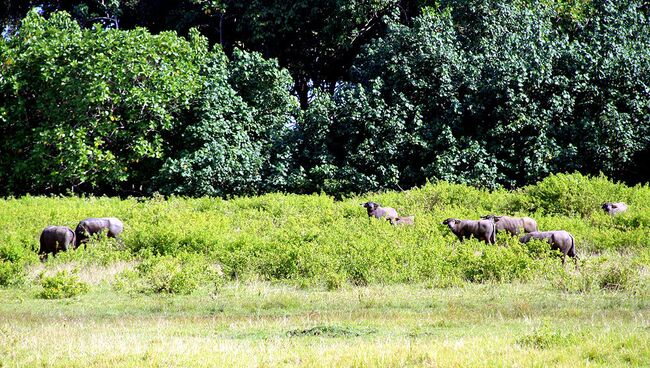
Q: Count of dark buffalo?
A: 8